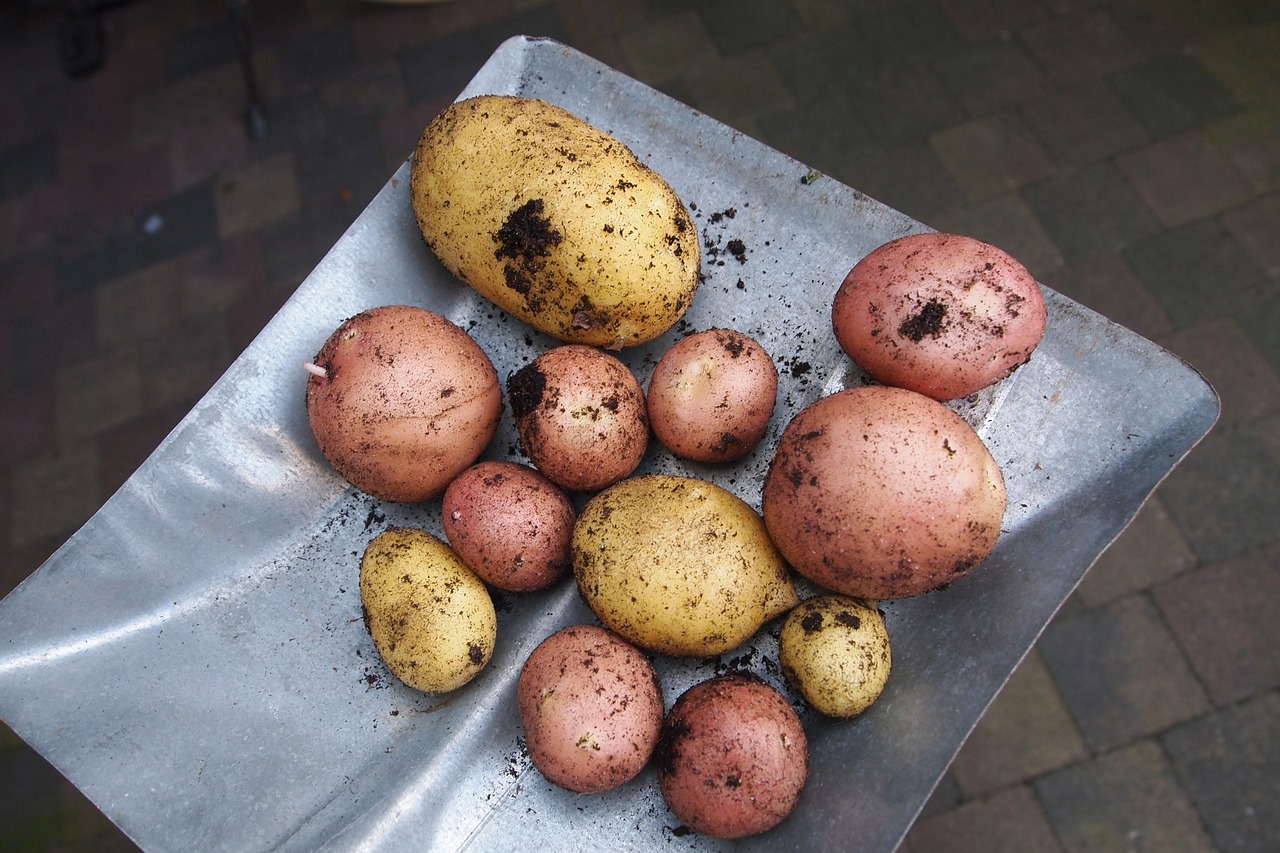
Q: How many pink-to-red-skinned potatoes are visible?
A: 8